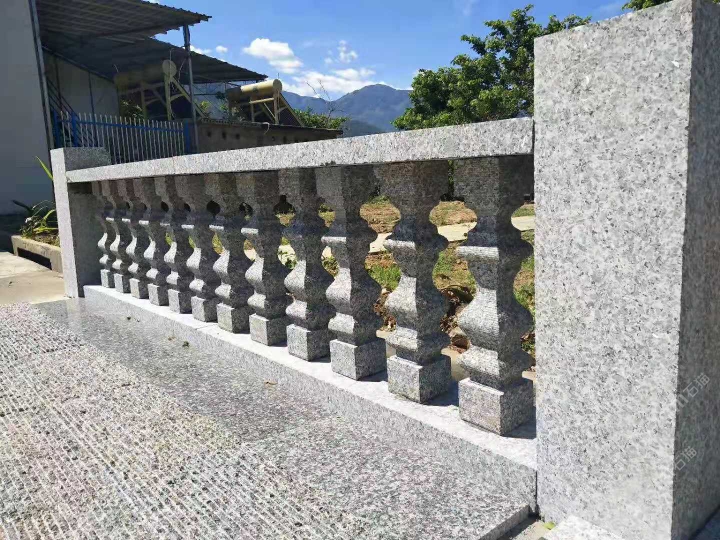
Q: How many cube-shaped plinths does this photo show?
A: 12